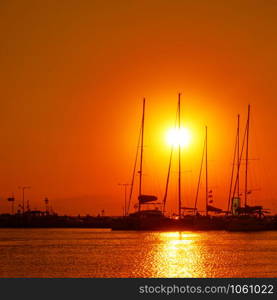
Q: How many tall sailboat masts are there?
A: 5